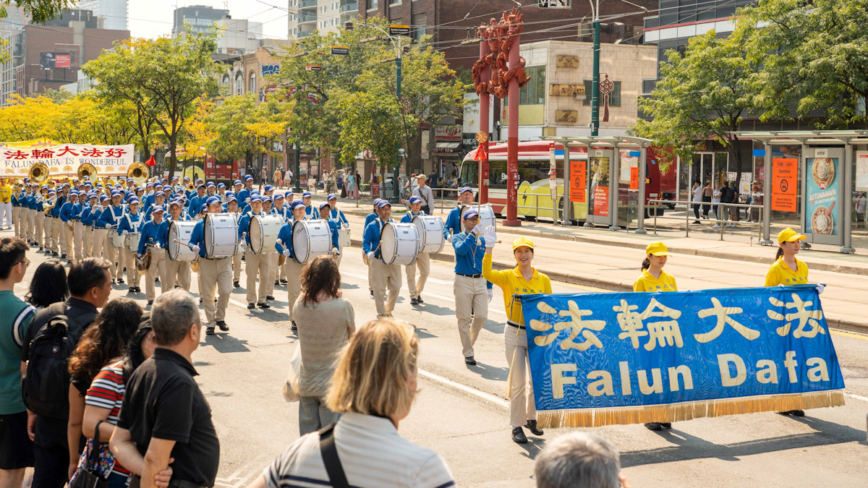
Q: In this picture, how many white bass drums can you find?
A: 7